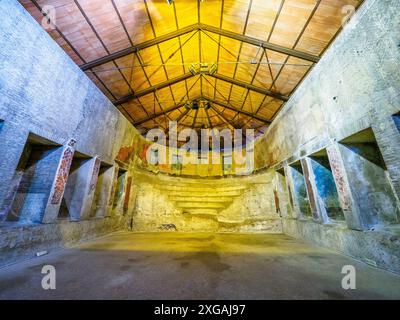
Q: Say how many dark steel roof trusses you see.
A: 3